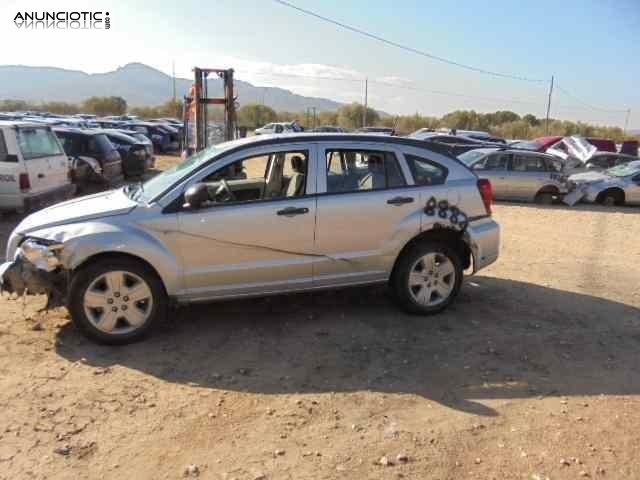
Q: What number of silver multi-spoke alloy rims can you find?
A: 2